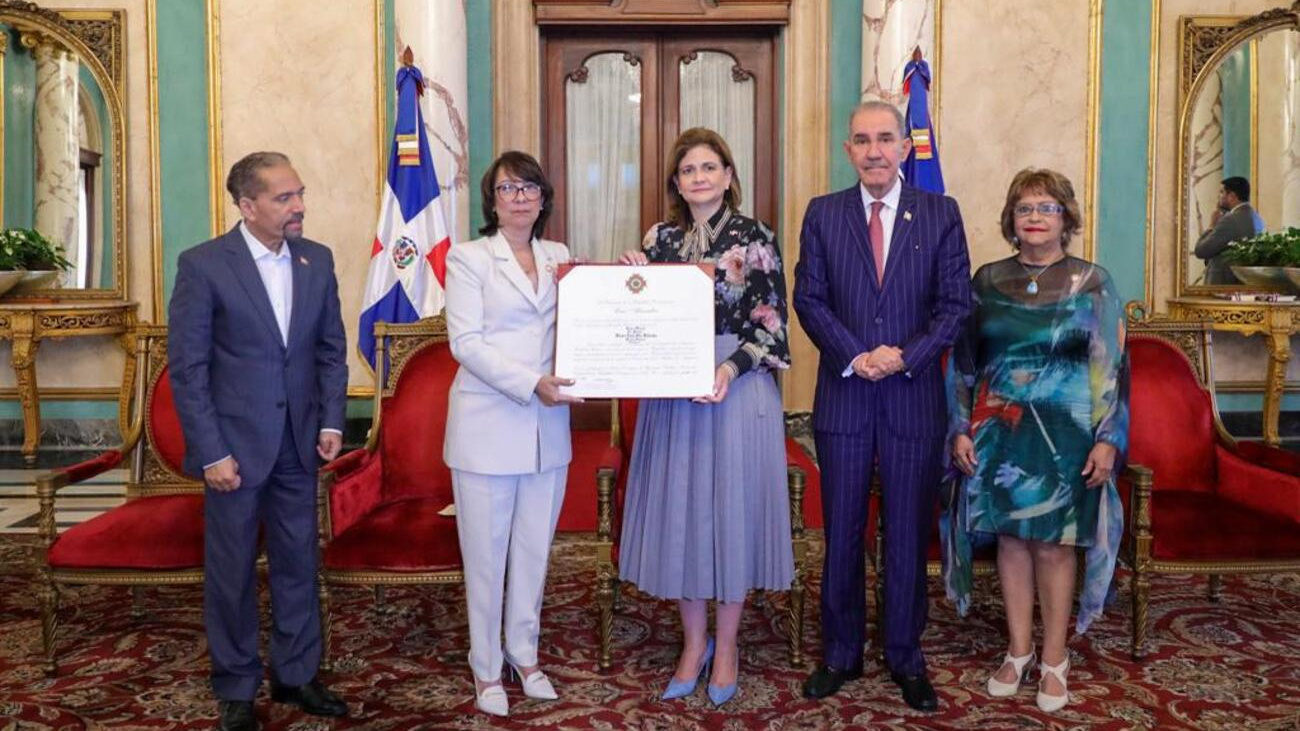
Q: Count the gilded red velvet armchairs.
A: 5